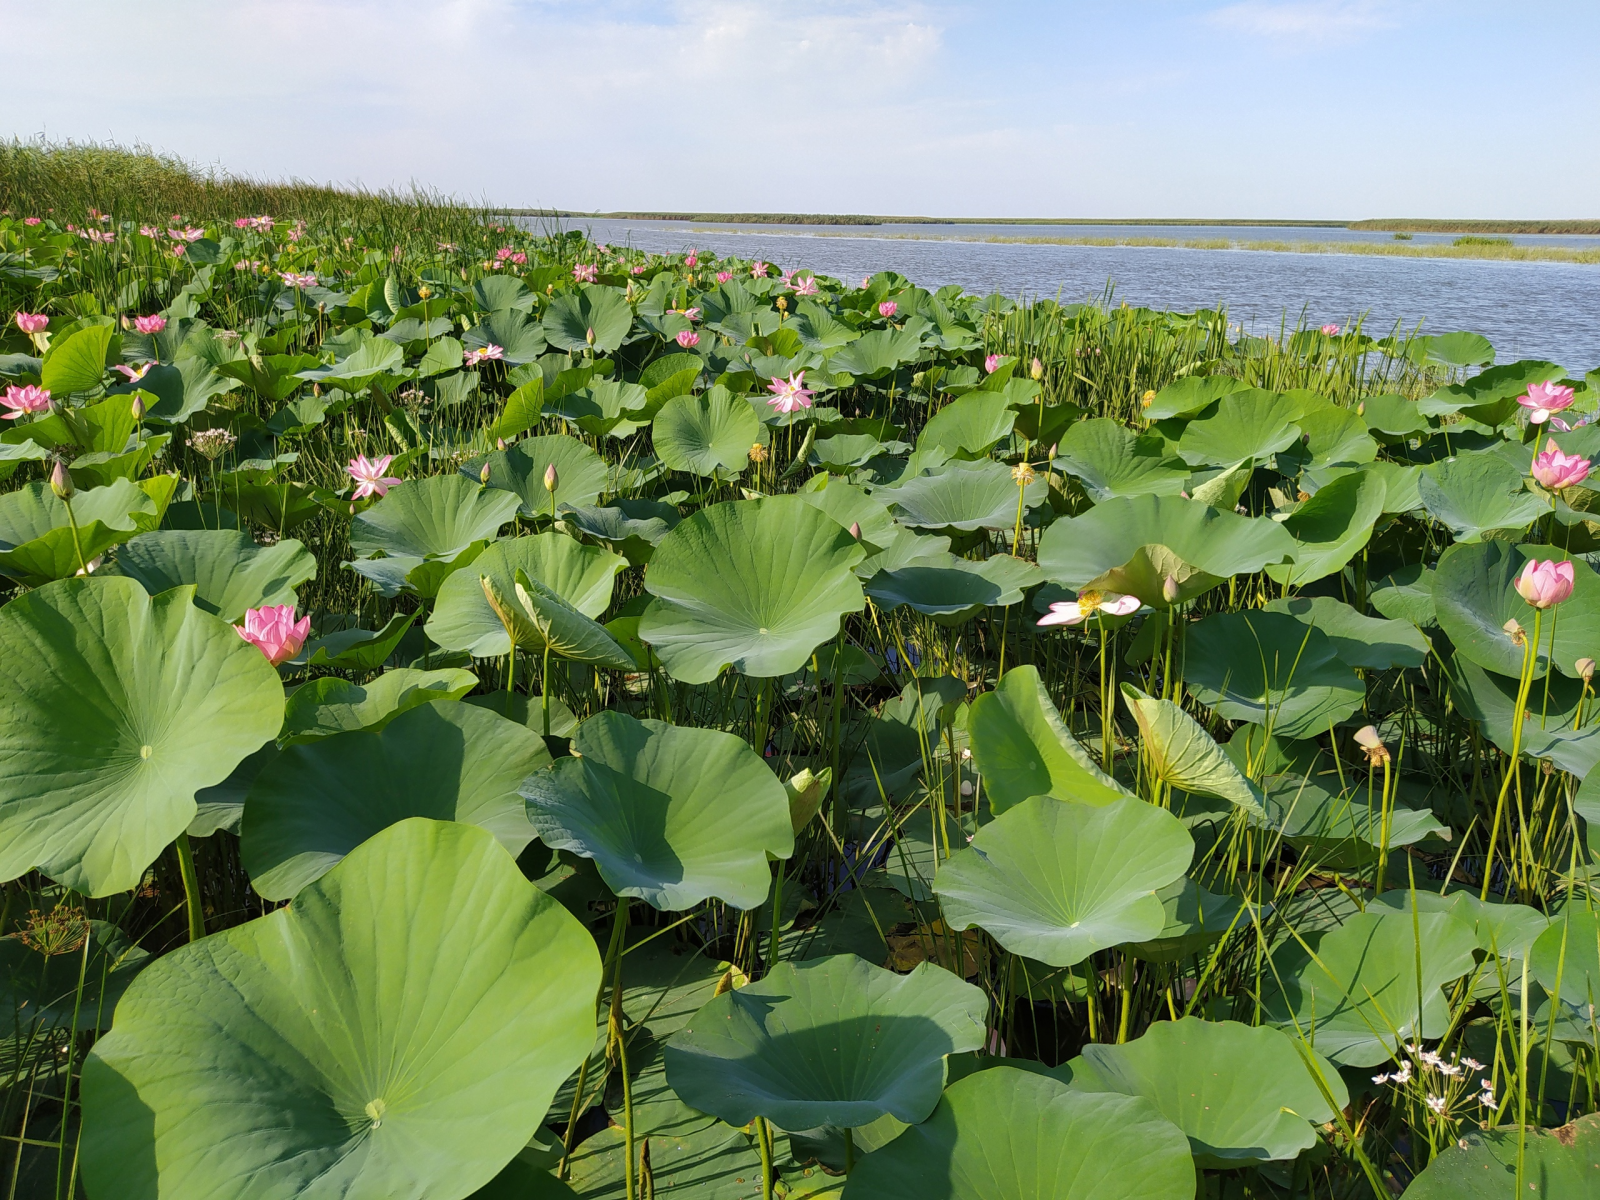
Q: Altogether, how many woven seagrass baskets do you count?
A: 0